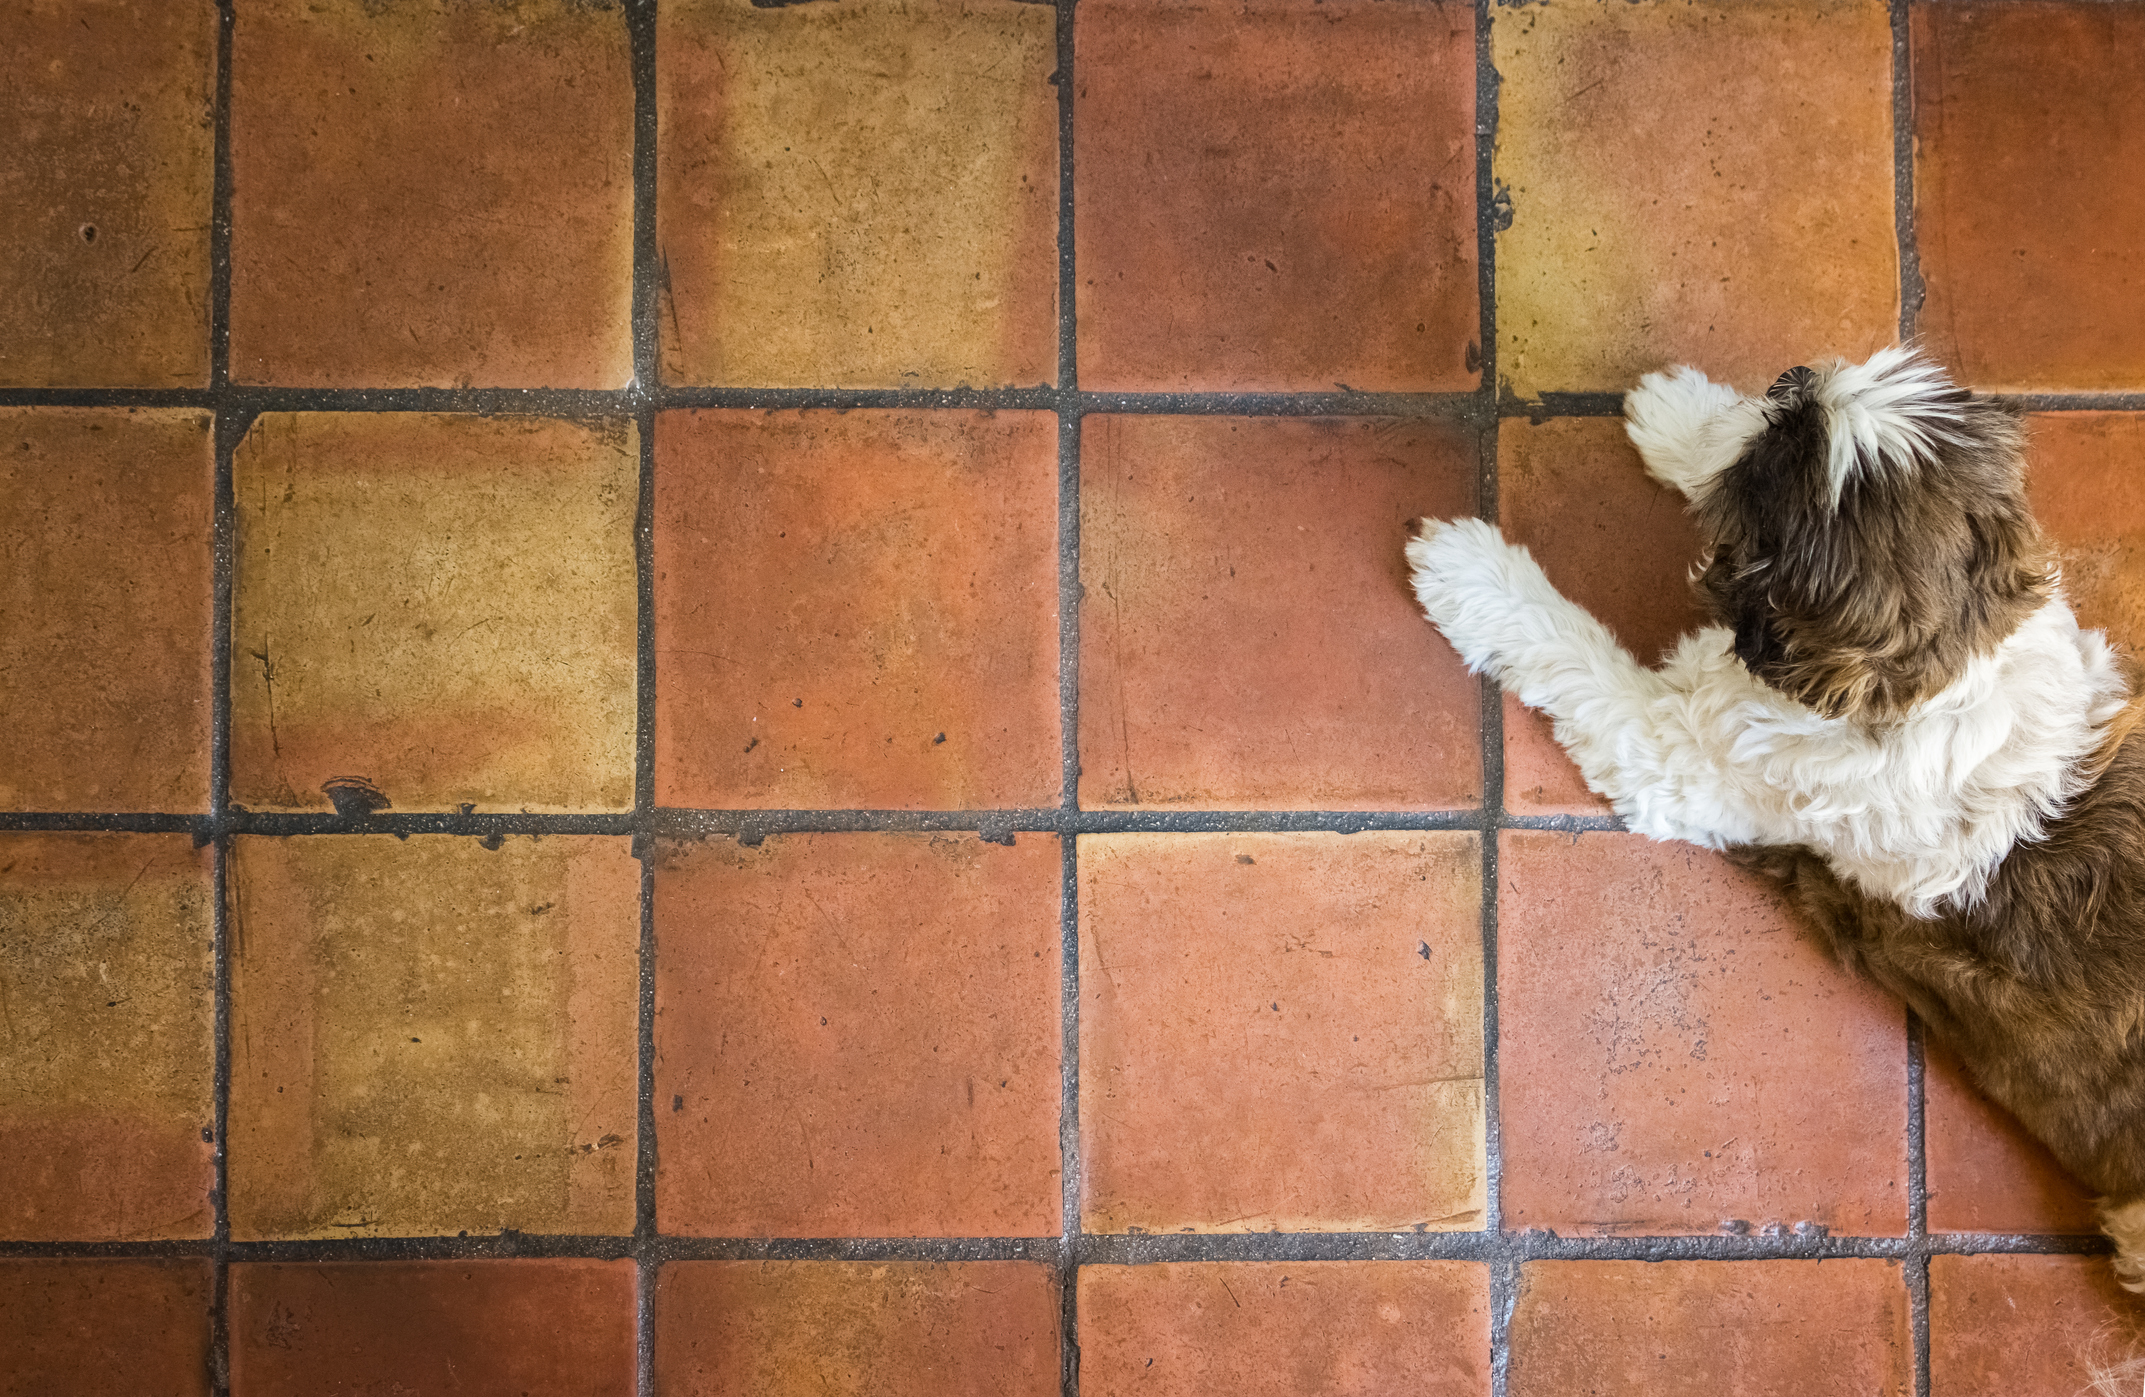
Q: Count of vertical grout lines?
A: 5